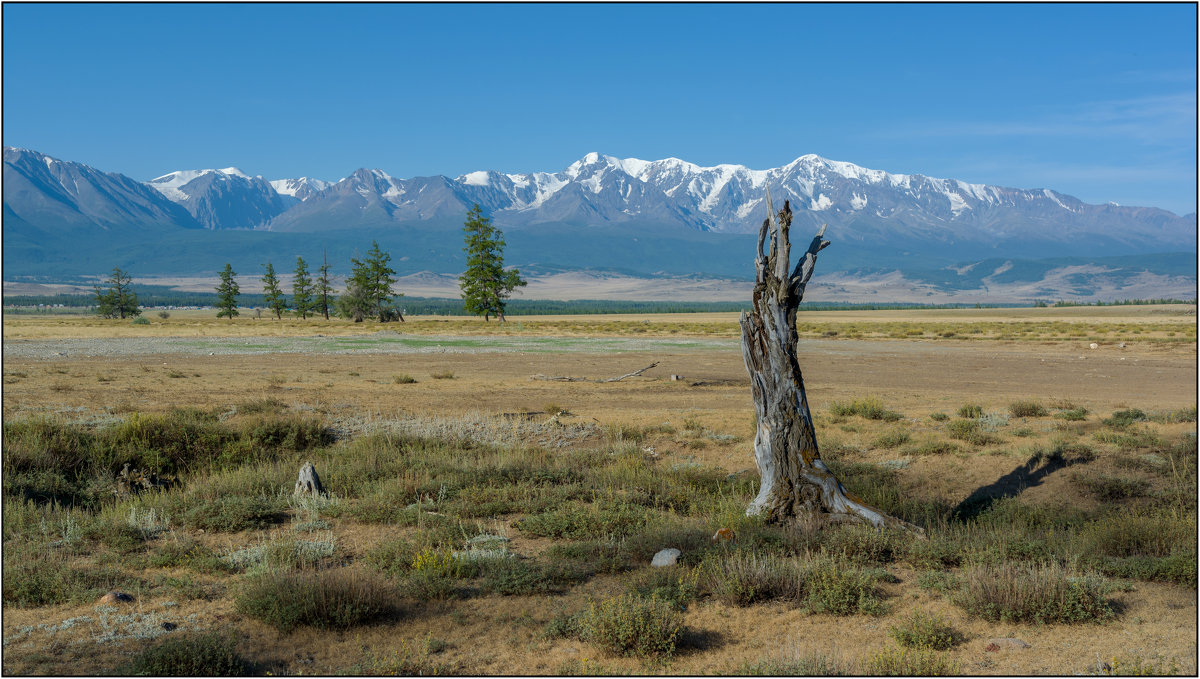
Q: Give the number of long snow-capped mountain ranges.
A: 1